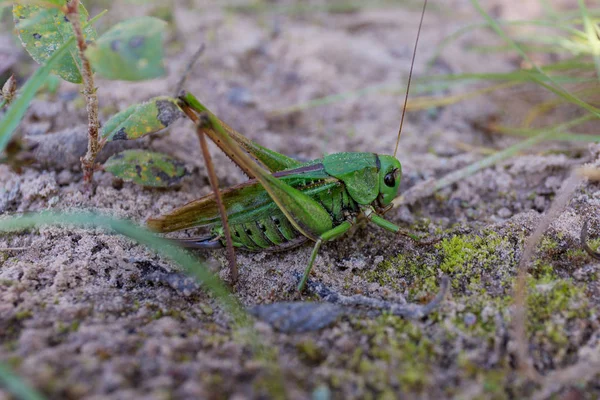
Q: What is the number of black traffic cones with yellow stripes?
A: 0